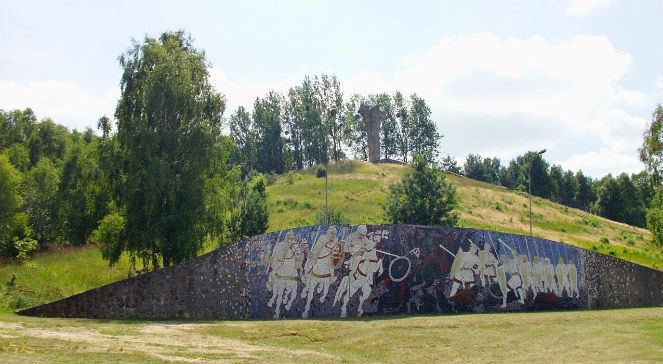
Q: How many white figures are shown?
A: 11